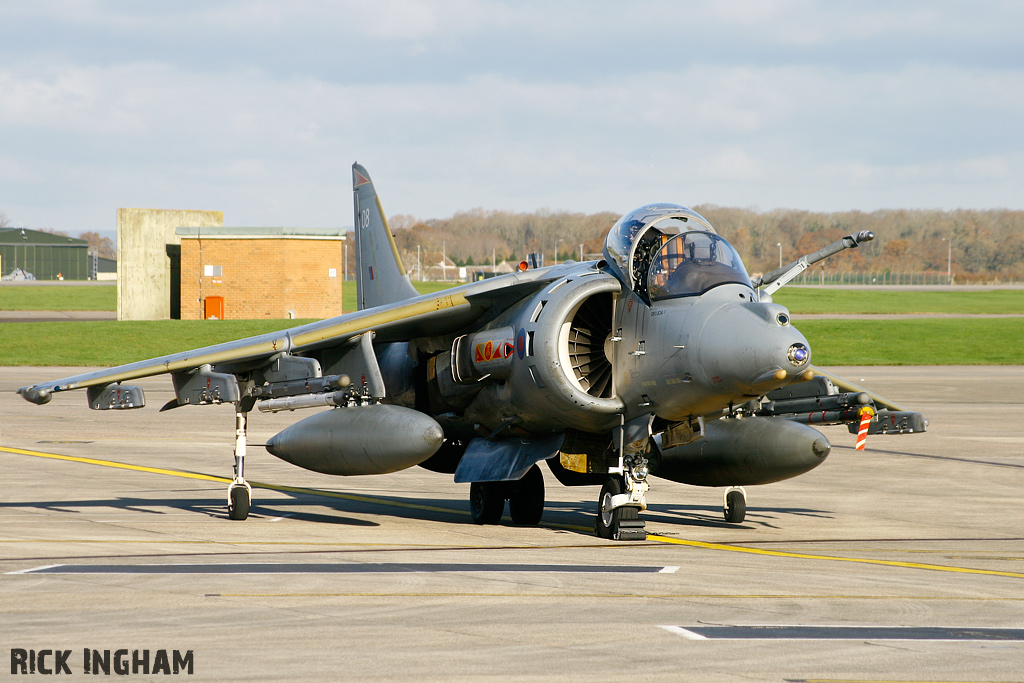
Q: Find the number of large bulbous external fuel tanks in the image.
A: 2